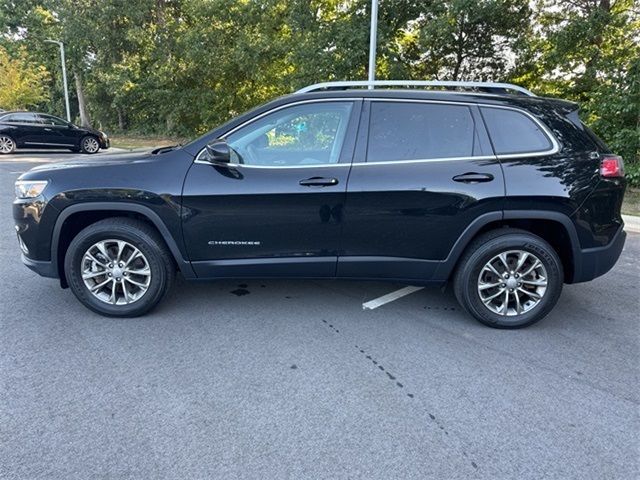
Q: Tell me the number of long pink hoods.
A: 0